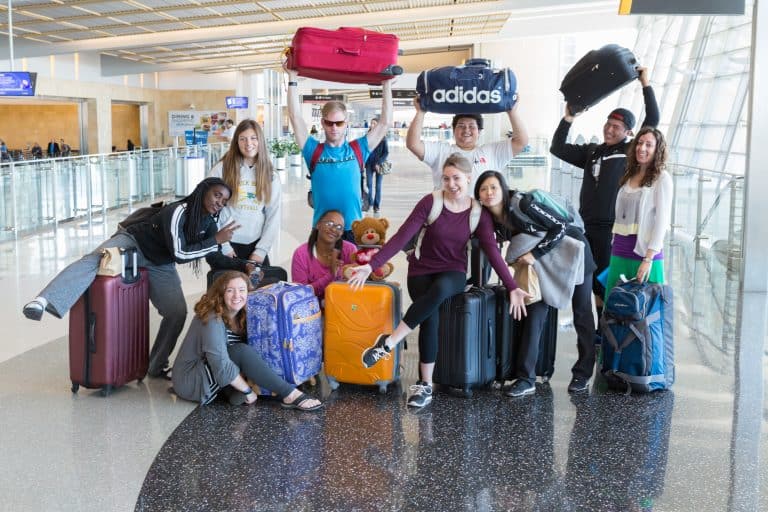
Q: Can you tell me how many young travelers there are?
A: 10